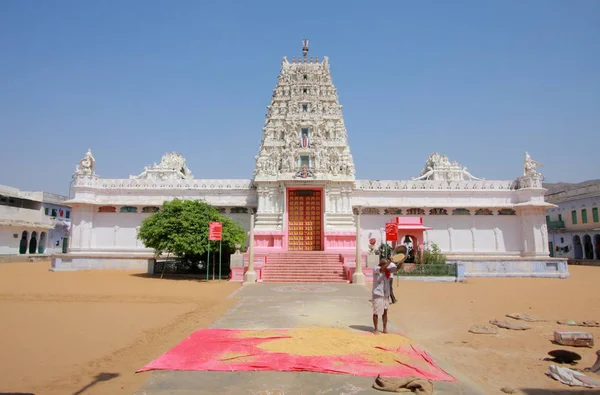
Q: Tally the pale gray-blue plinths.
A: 2